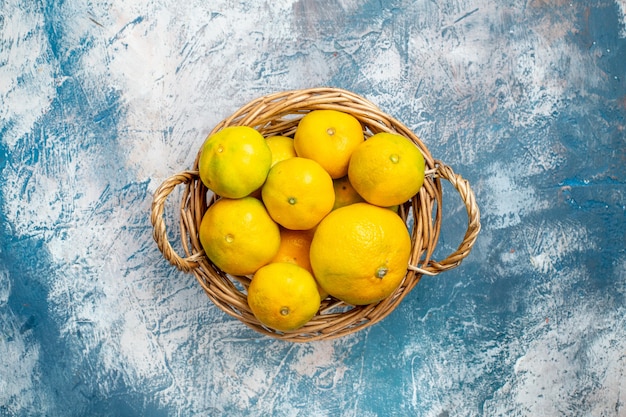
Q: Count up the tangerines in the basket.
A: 10